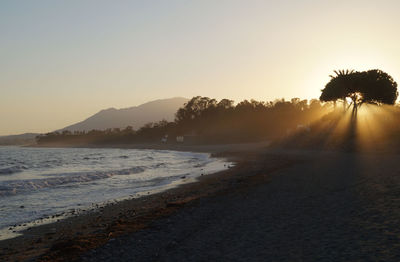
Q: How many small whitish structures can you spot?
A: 2